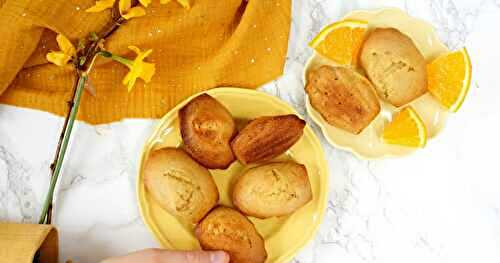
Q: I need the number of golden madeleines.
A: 7